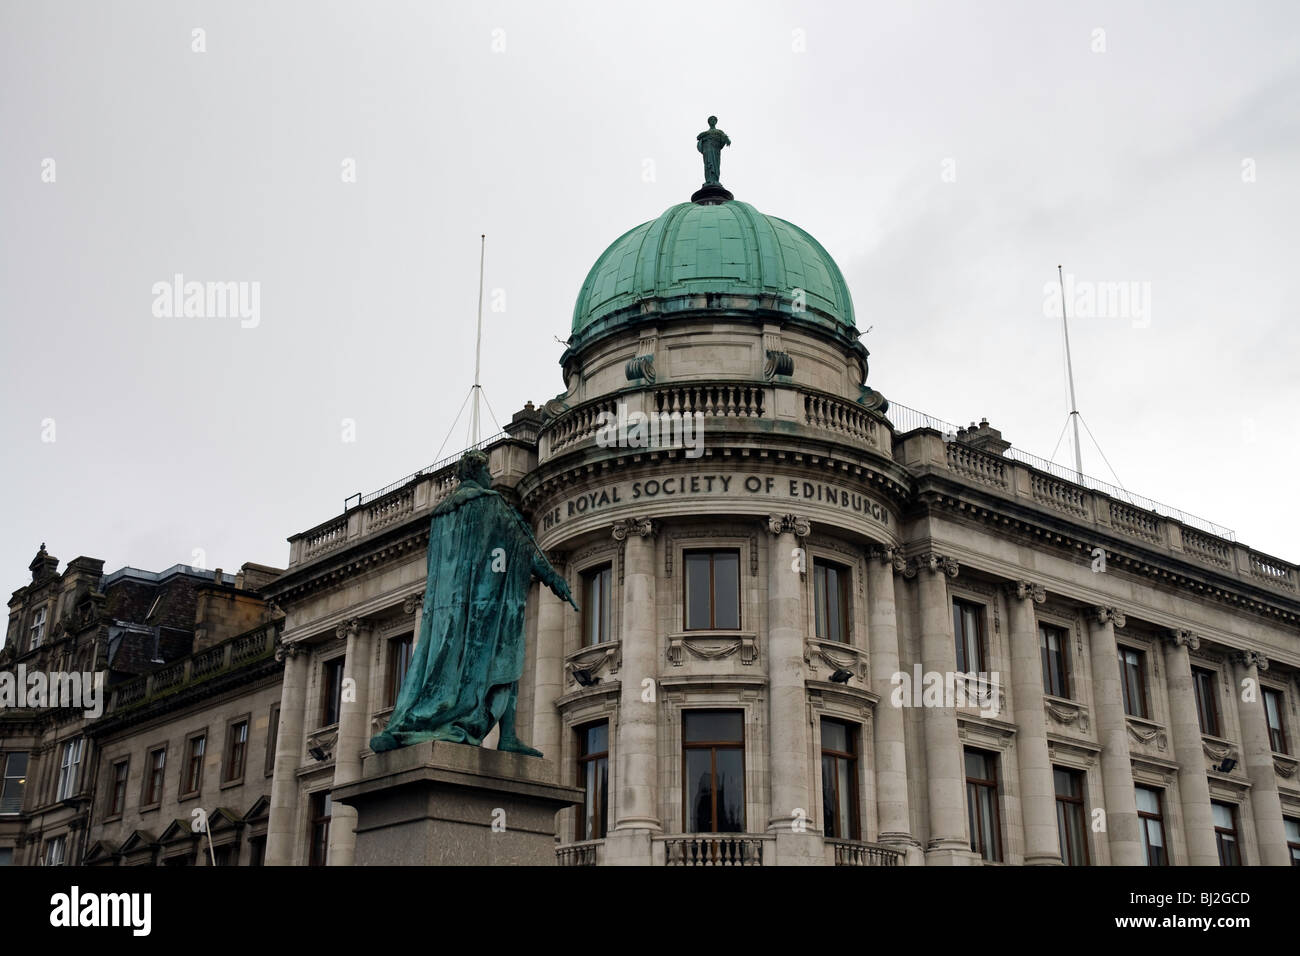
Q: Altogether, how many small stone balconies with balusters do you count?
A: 3